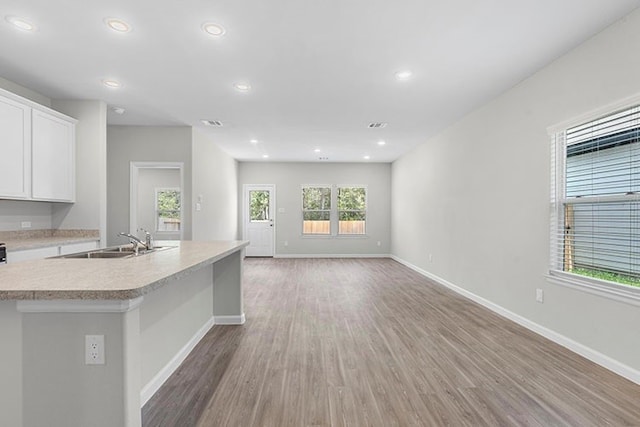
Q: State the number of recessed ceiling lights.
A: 11